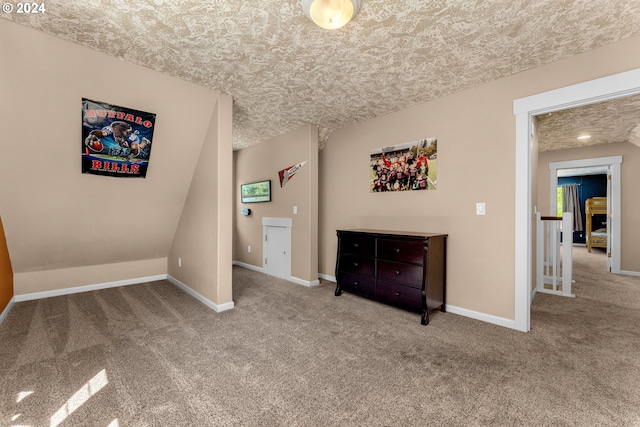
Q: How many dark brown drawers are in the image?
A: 6